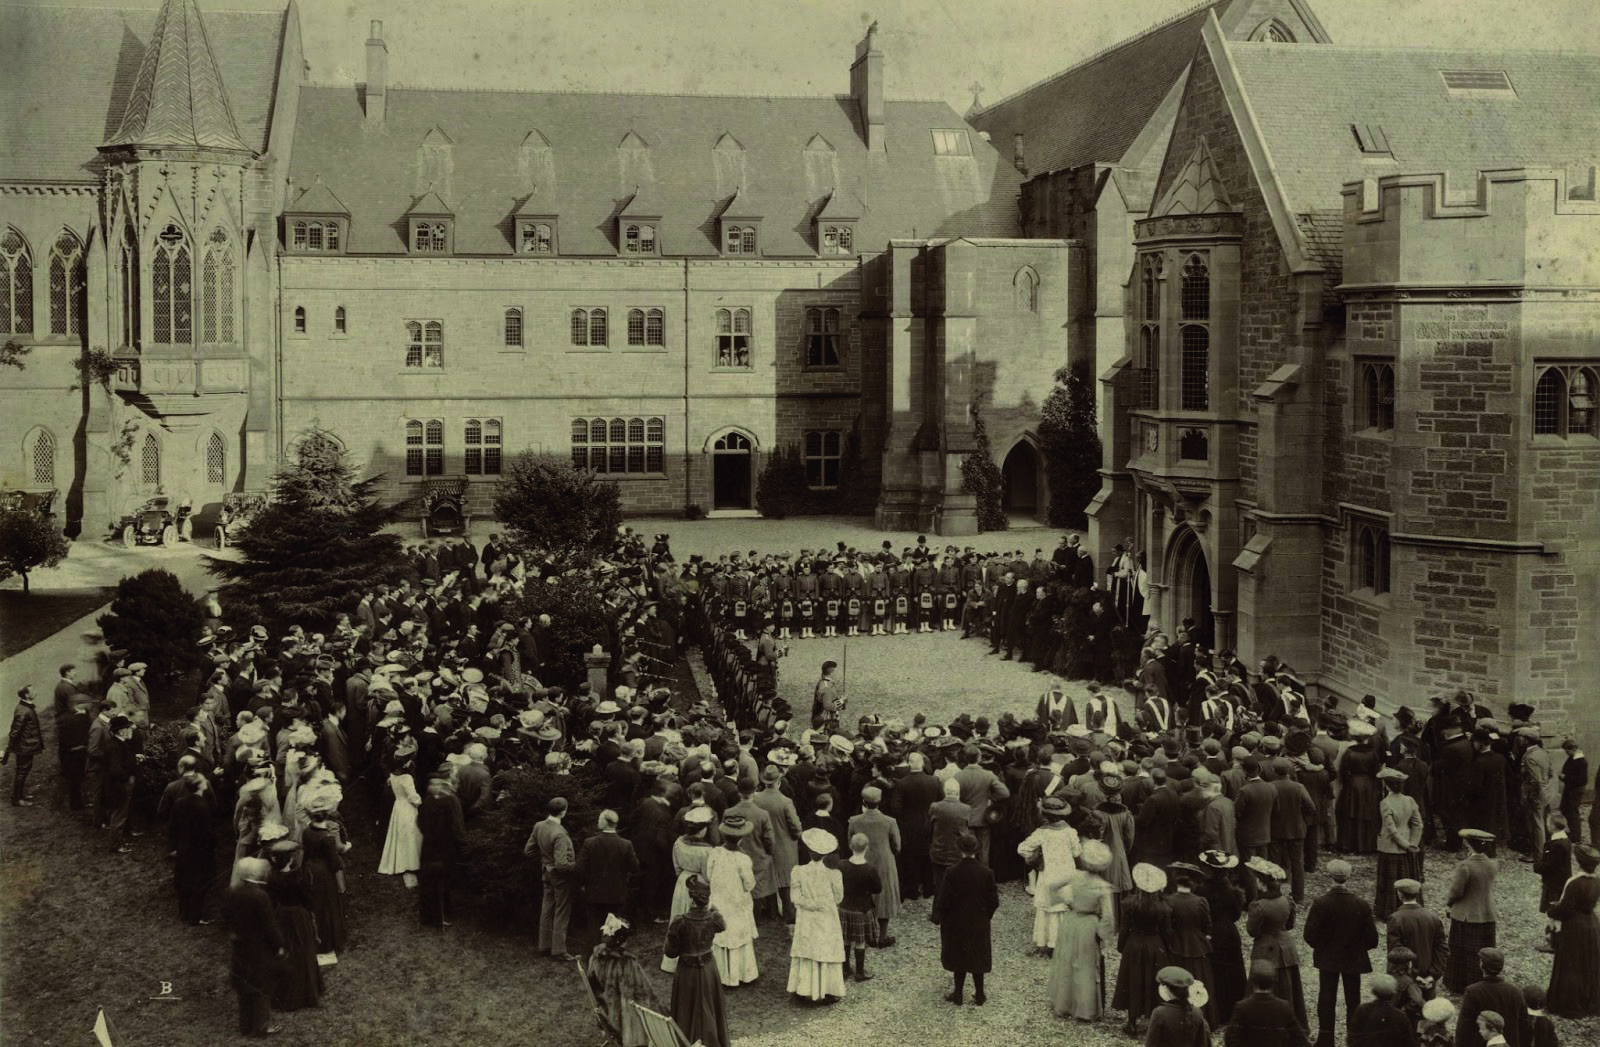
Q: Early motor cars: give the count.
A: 4